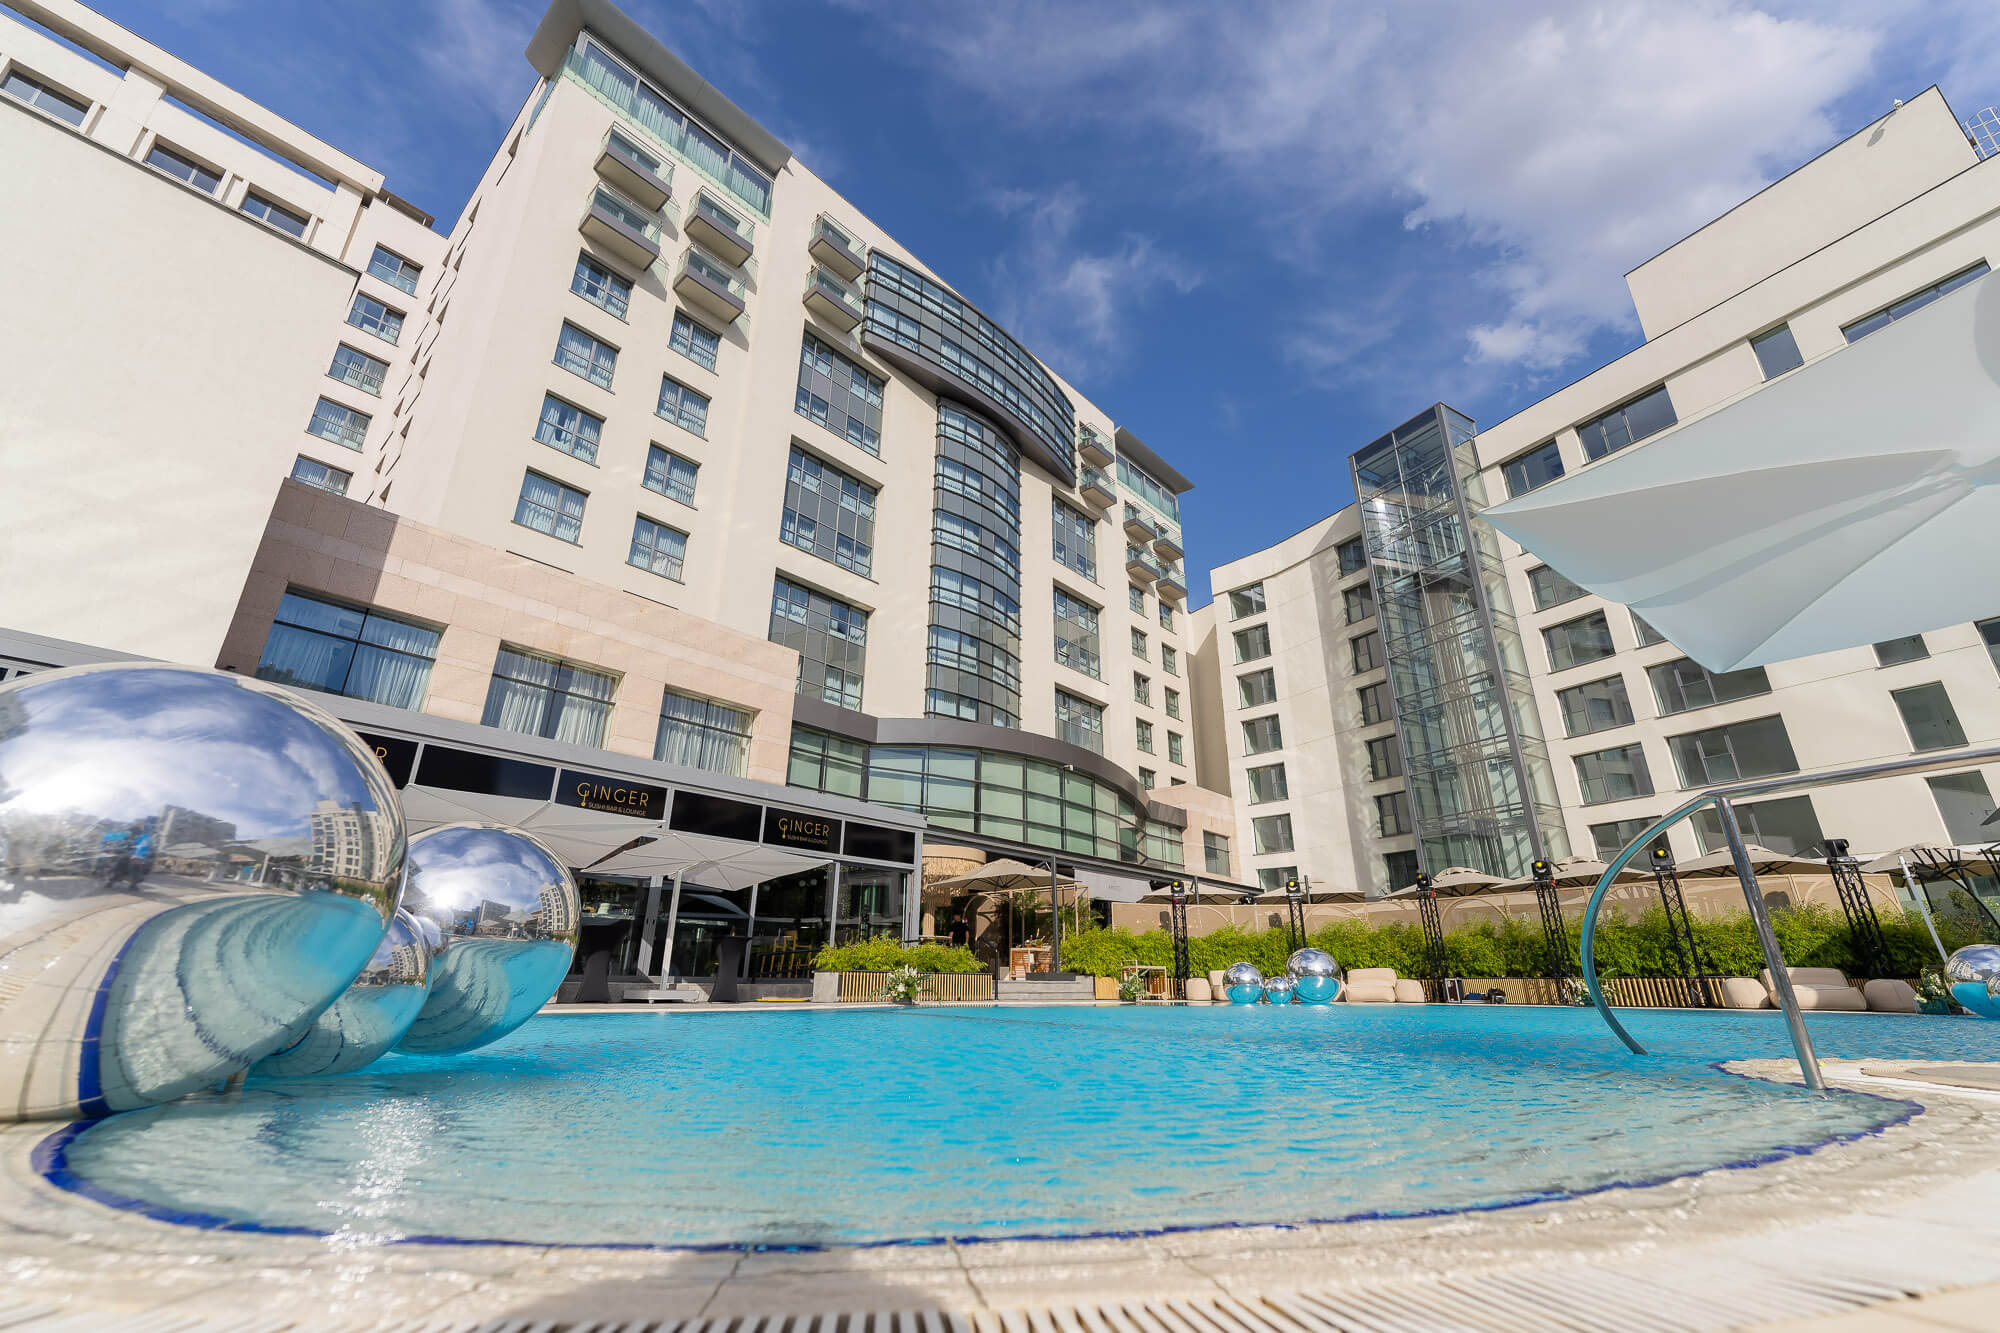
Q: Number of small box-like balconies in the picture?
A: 12